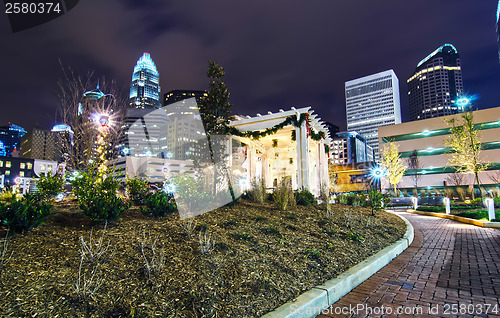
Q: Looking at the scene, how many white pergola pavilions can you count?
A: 1